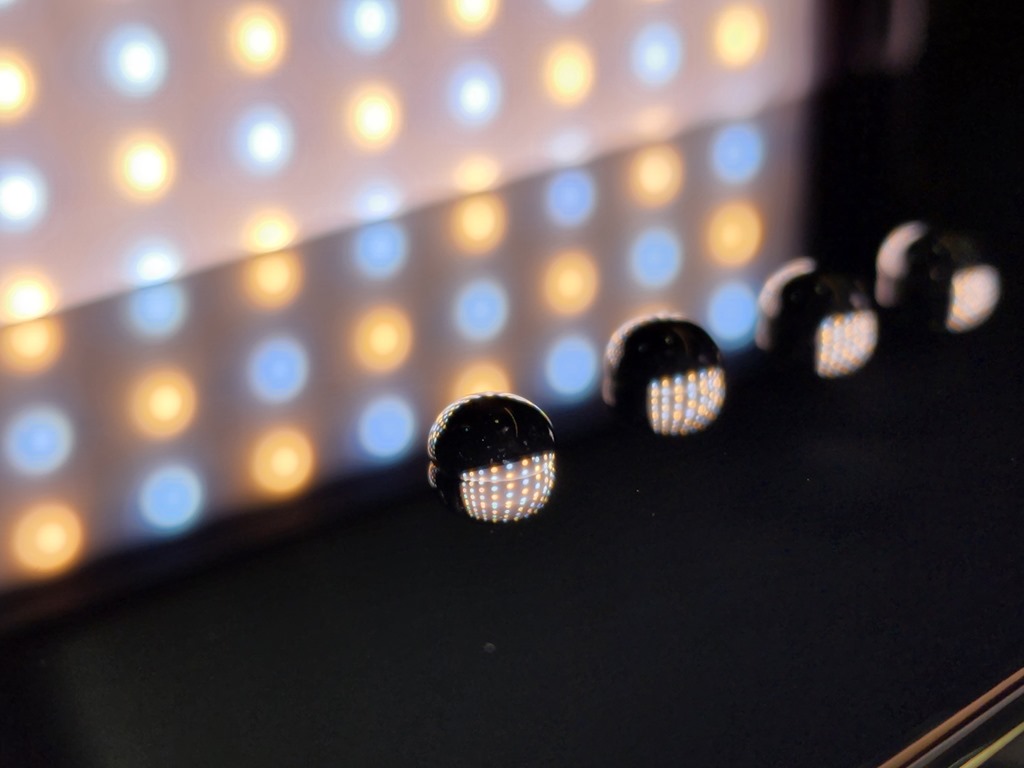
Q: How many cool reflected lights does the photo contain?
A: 12